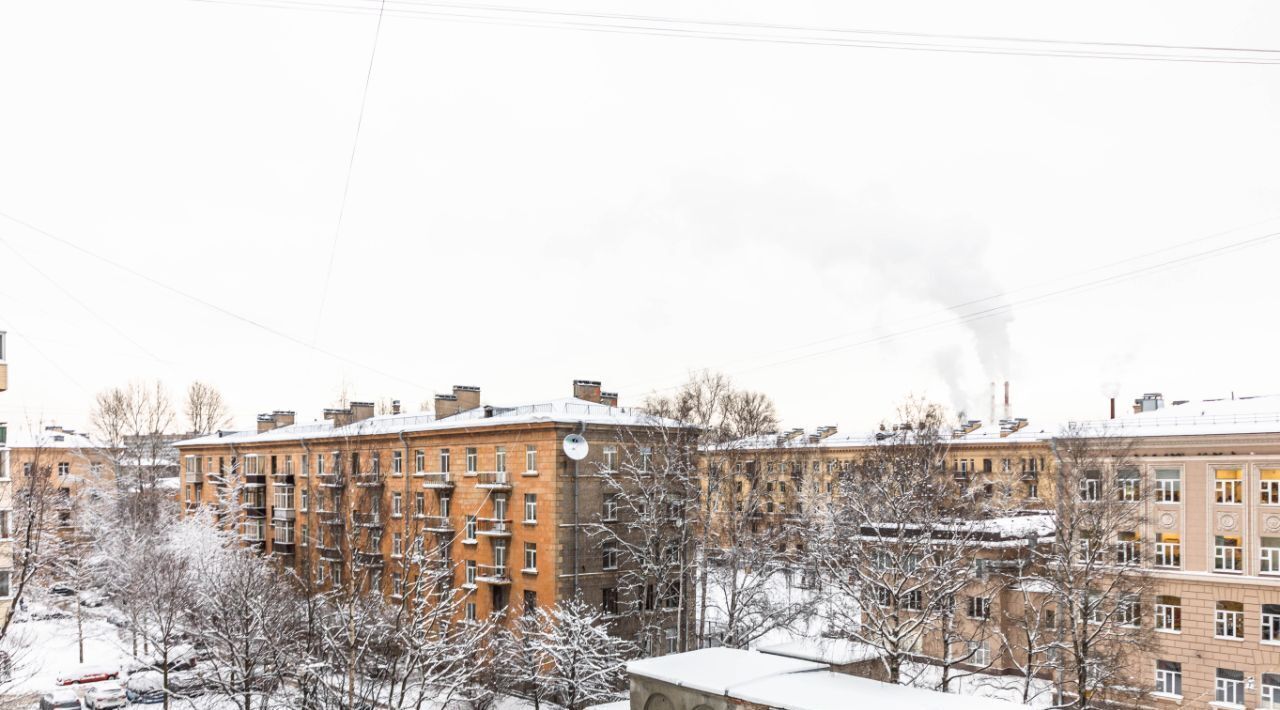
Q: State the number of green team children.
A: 0